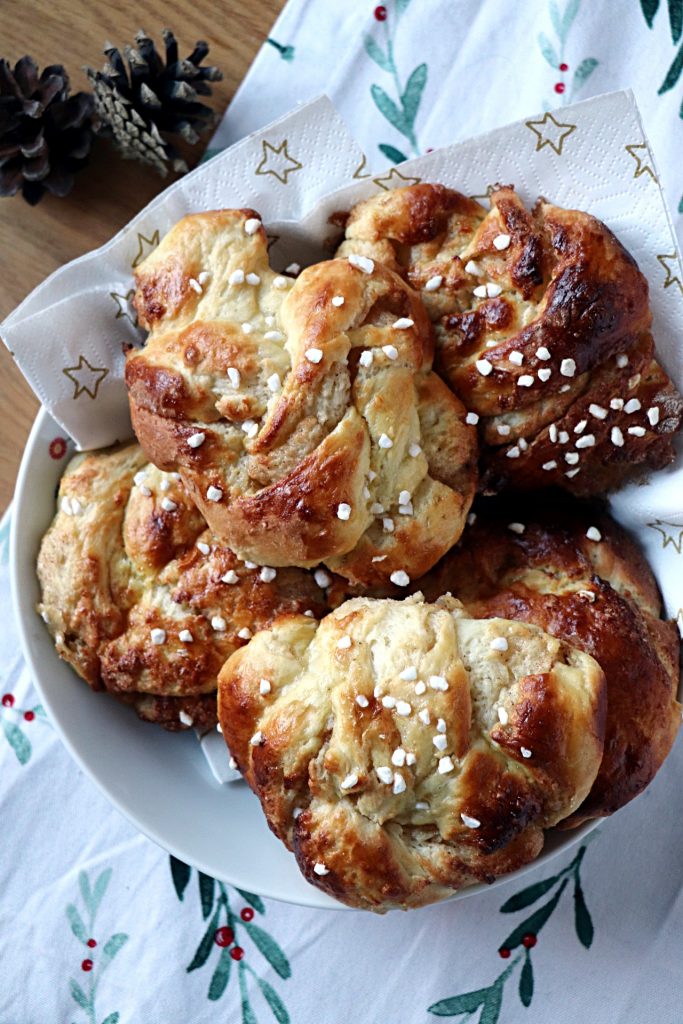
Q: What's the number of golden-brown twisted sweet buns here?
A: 5